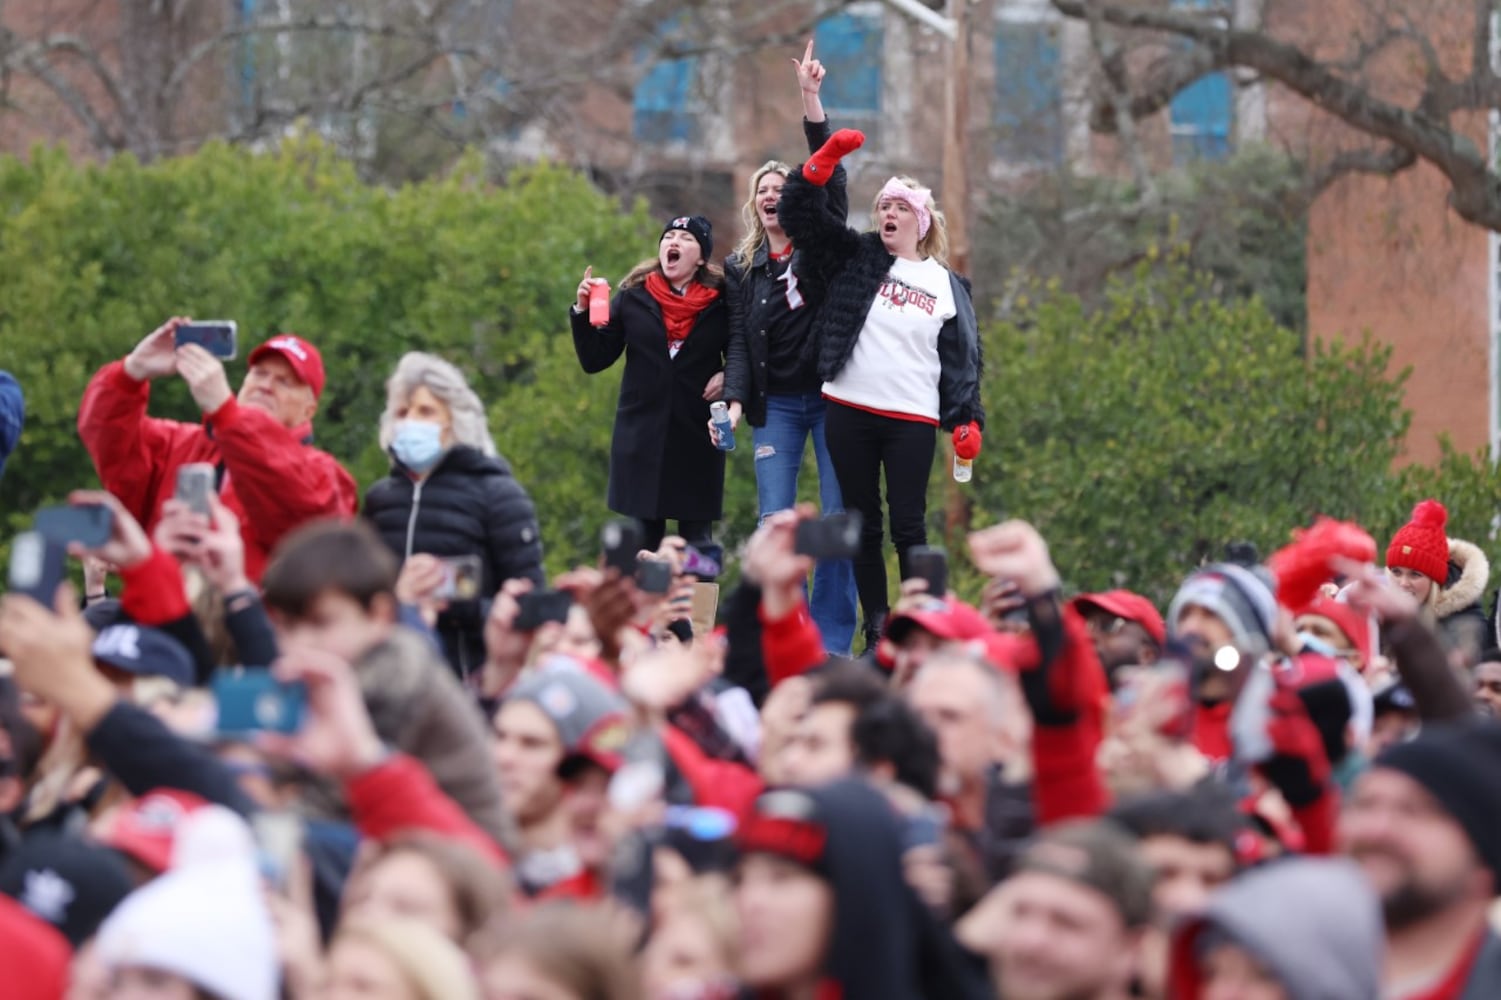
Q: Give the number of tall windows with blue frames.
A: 4